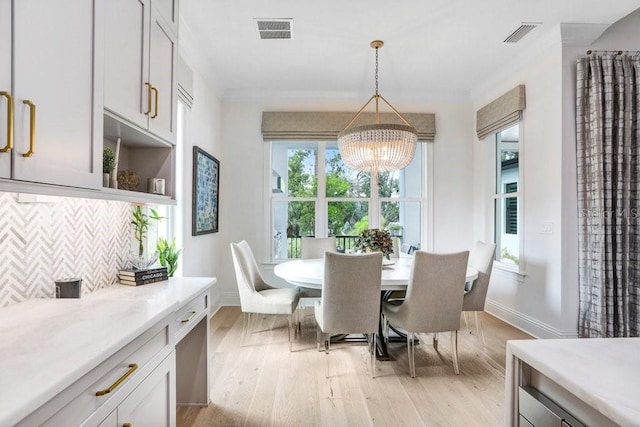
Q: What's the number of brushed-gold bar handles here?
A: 7